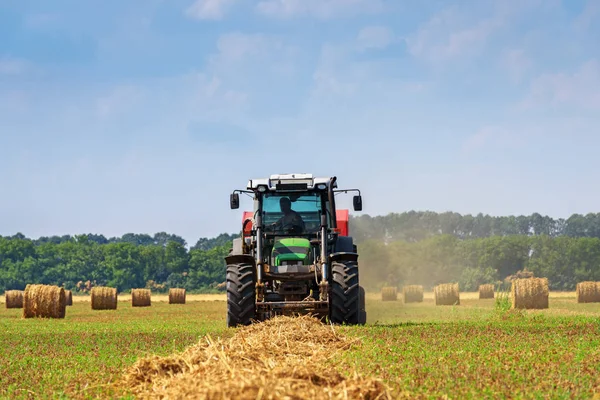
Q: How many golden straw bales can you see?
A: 12